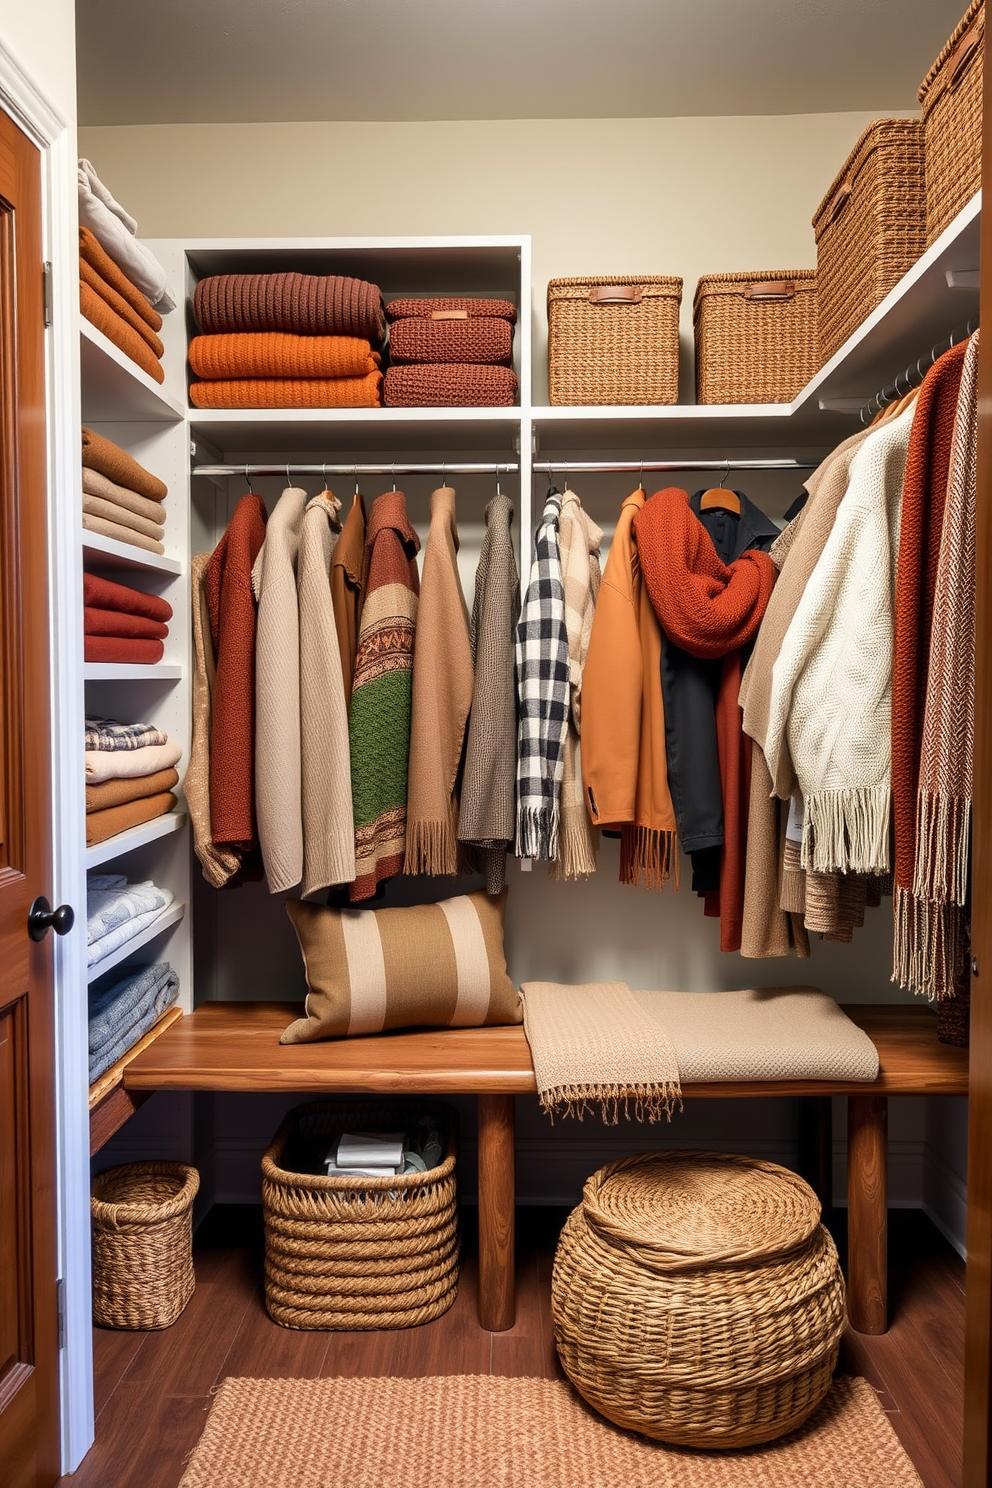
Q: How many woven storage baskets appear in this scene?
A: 7